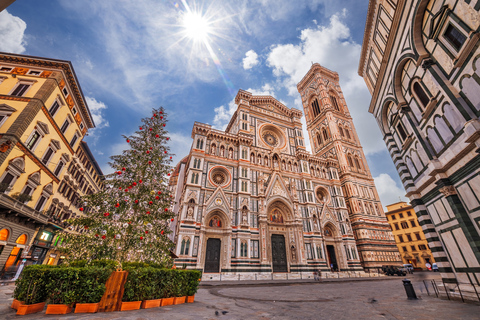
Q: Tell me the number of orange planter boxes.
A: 9